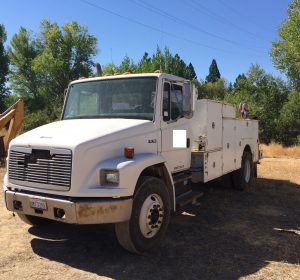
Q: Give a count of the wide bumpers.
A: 1